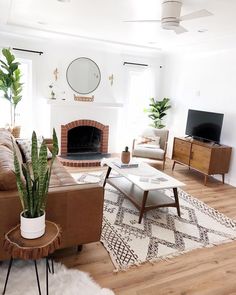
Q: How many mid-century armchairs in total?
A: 1